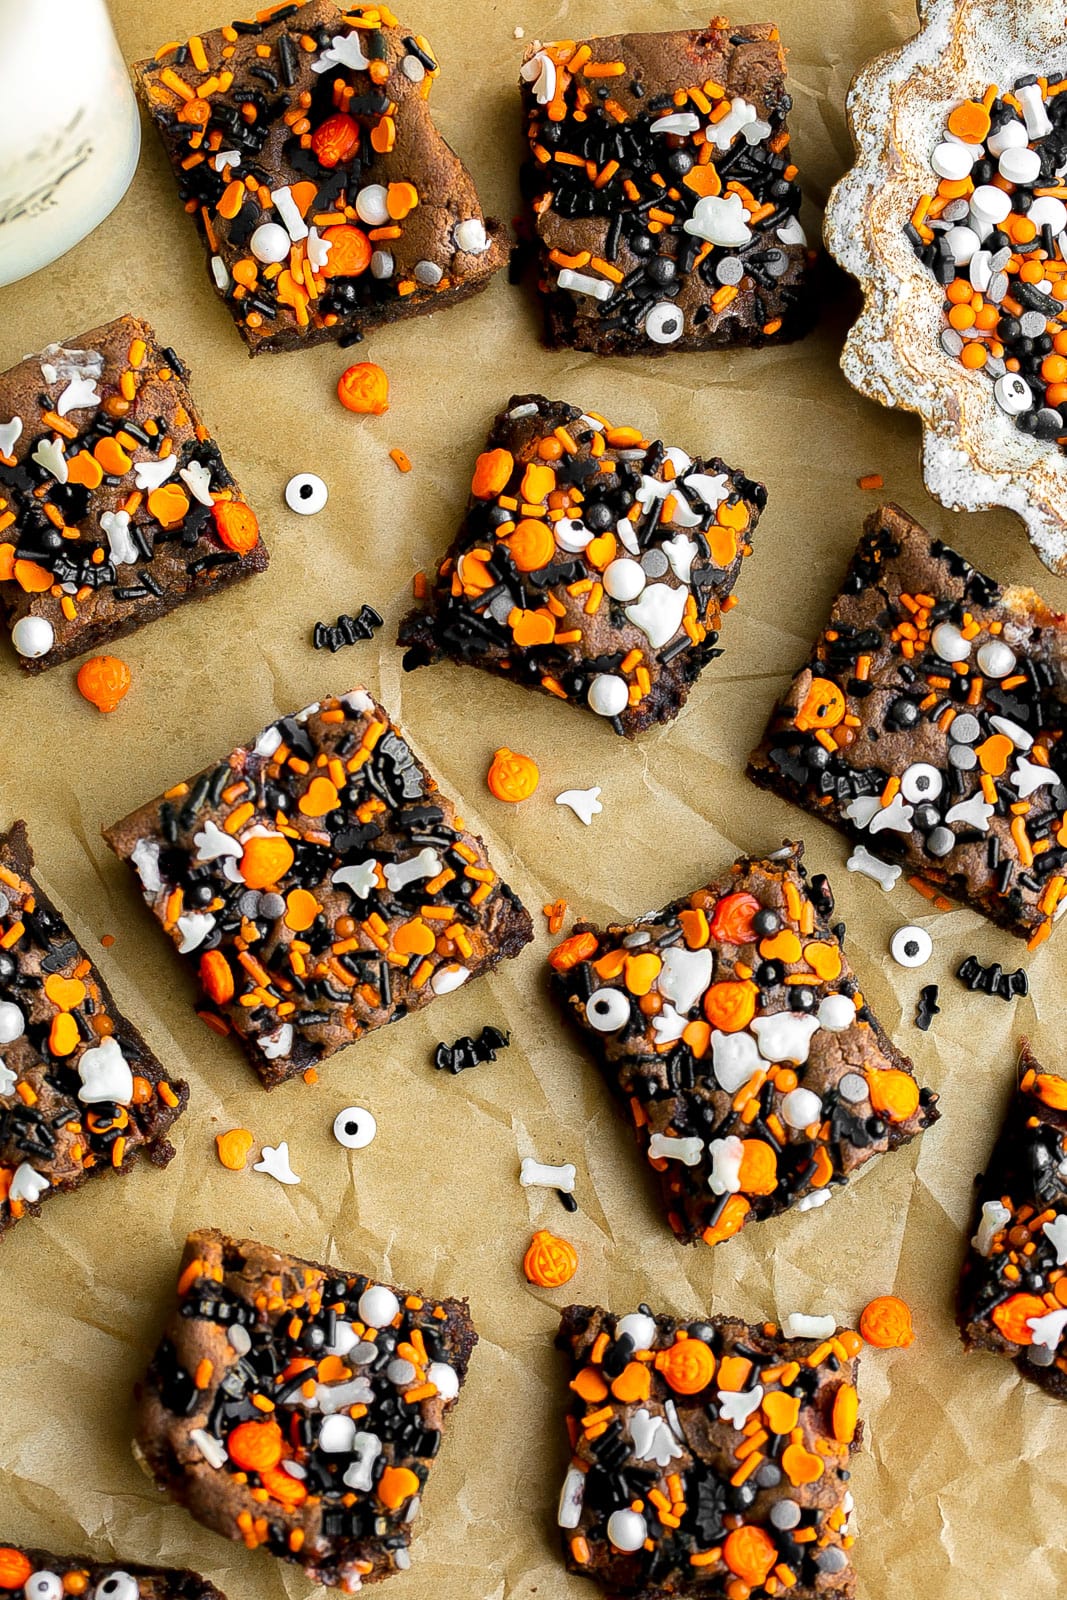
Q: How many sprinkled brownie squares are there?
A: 12